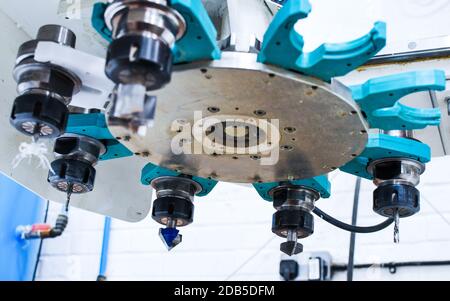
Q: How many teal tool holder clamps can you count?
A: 7